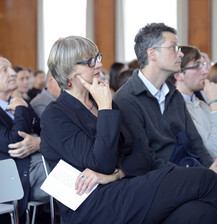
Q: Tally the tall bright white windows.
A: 2